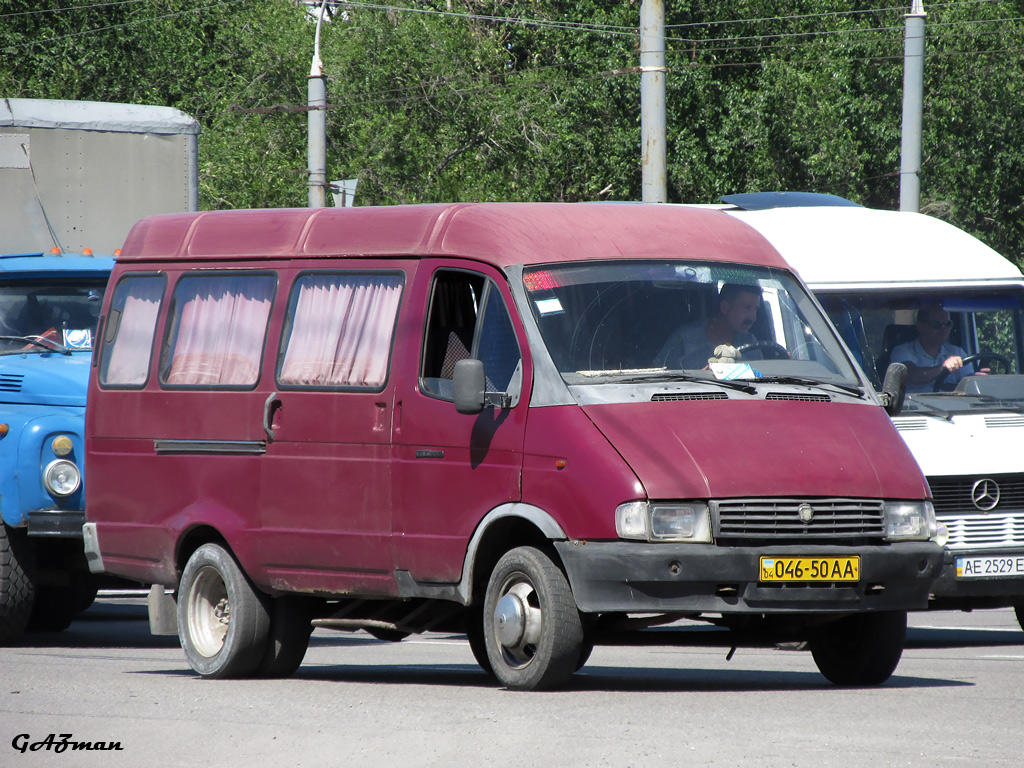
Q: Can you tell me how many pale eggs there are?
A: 0